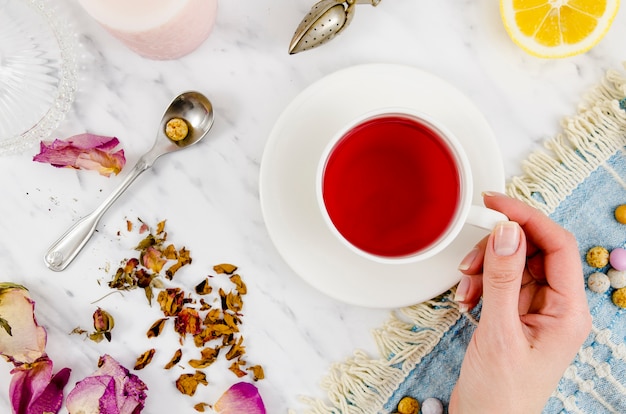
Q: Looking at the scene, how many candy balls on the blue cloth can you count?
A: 8